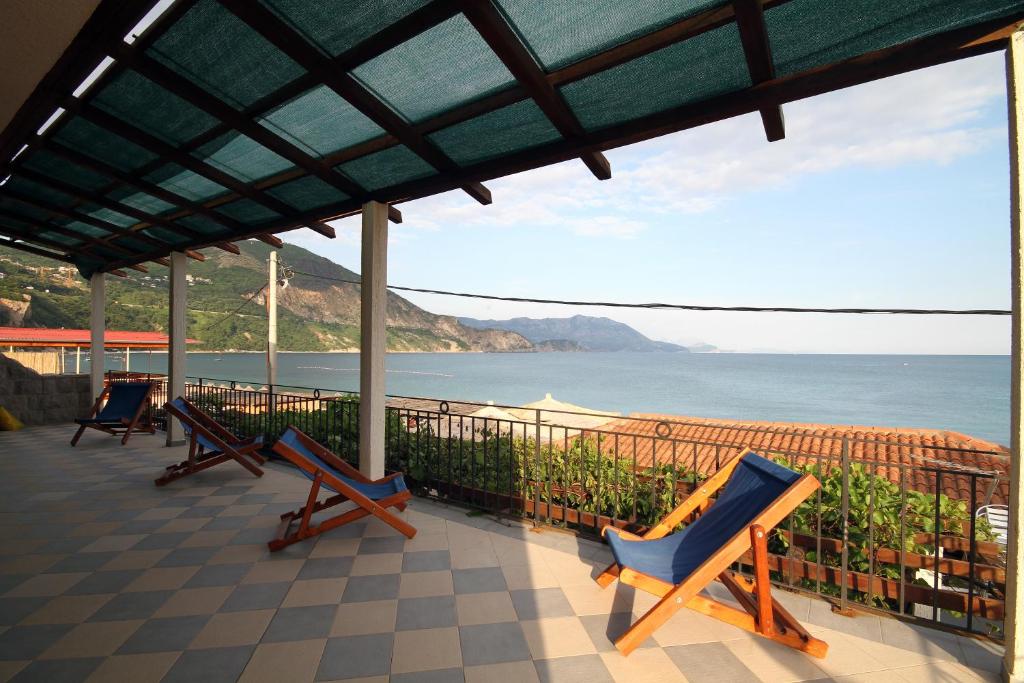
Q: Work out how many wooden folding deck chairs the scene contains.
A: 4